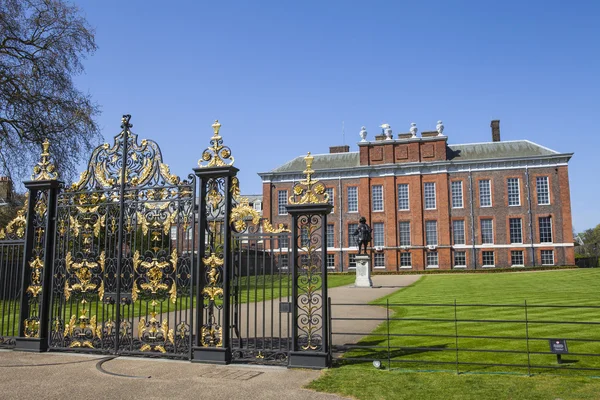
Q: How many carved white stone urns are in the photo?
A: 4